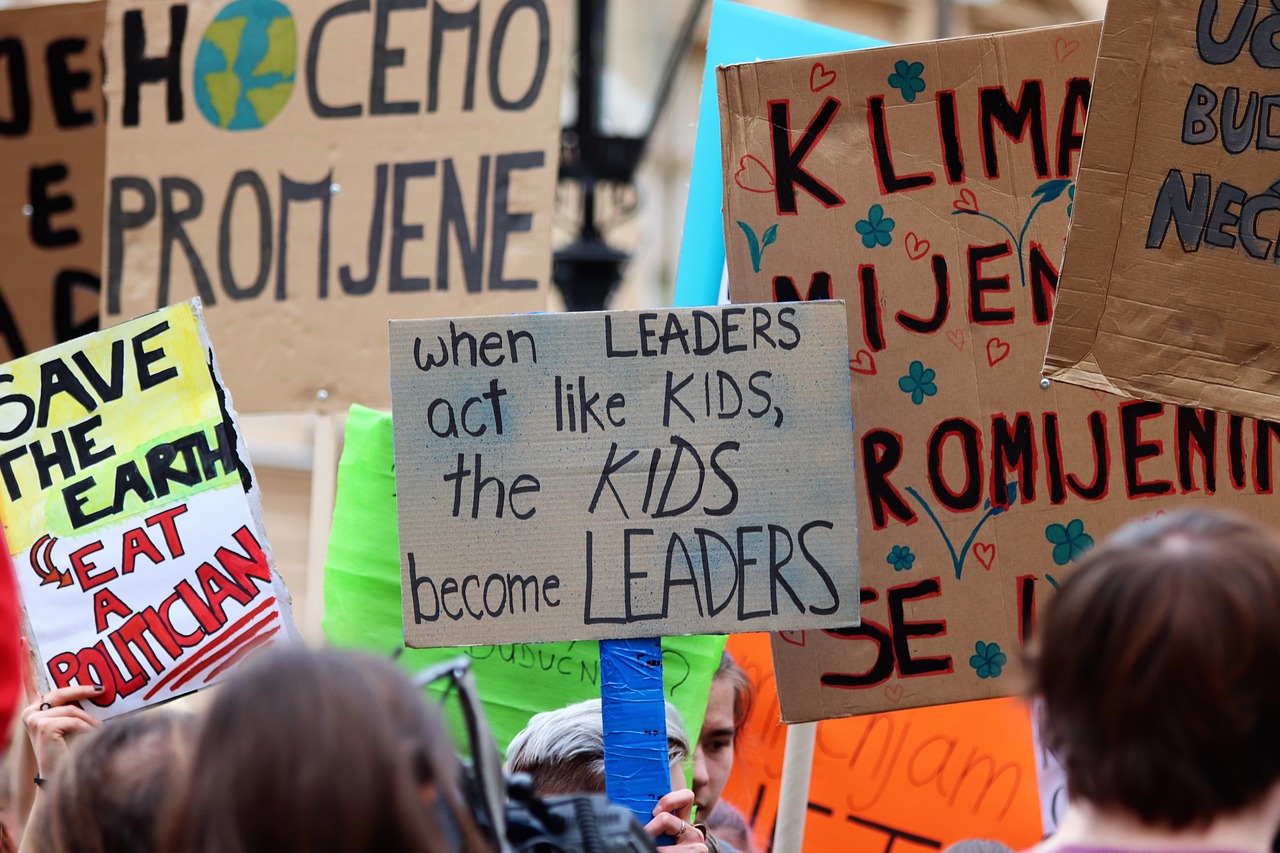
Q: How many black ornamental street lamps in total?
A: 1